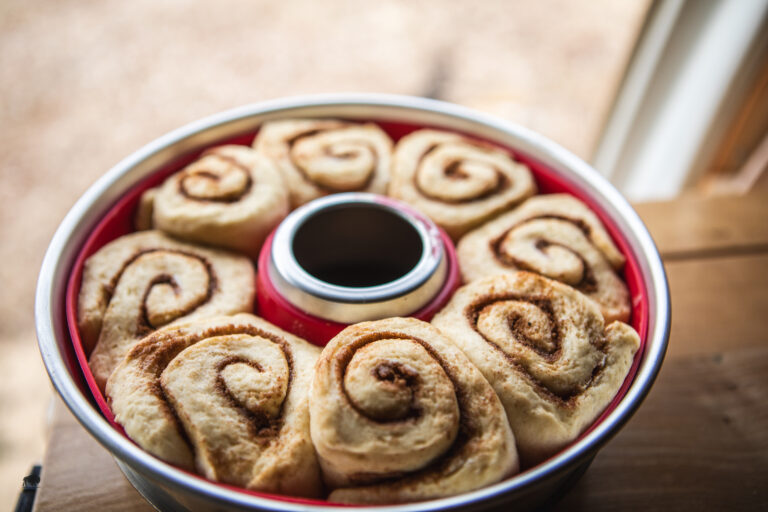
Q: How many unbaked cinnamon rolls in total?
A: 8